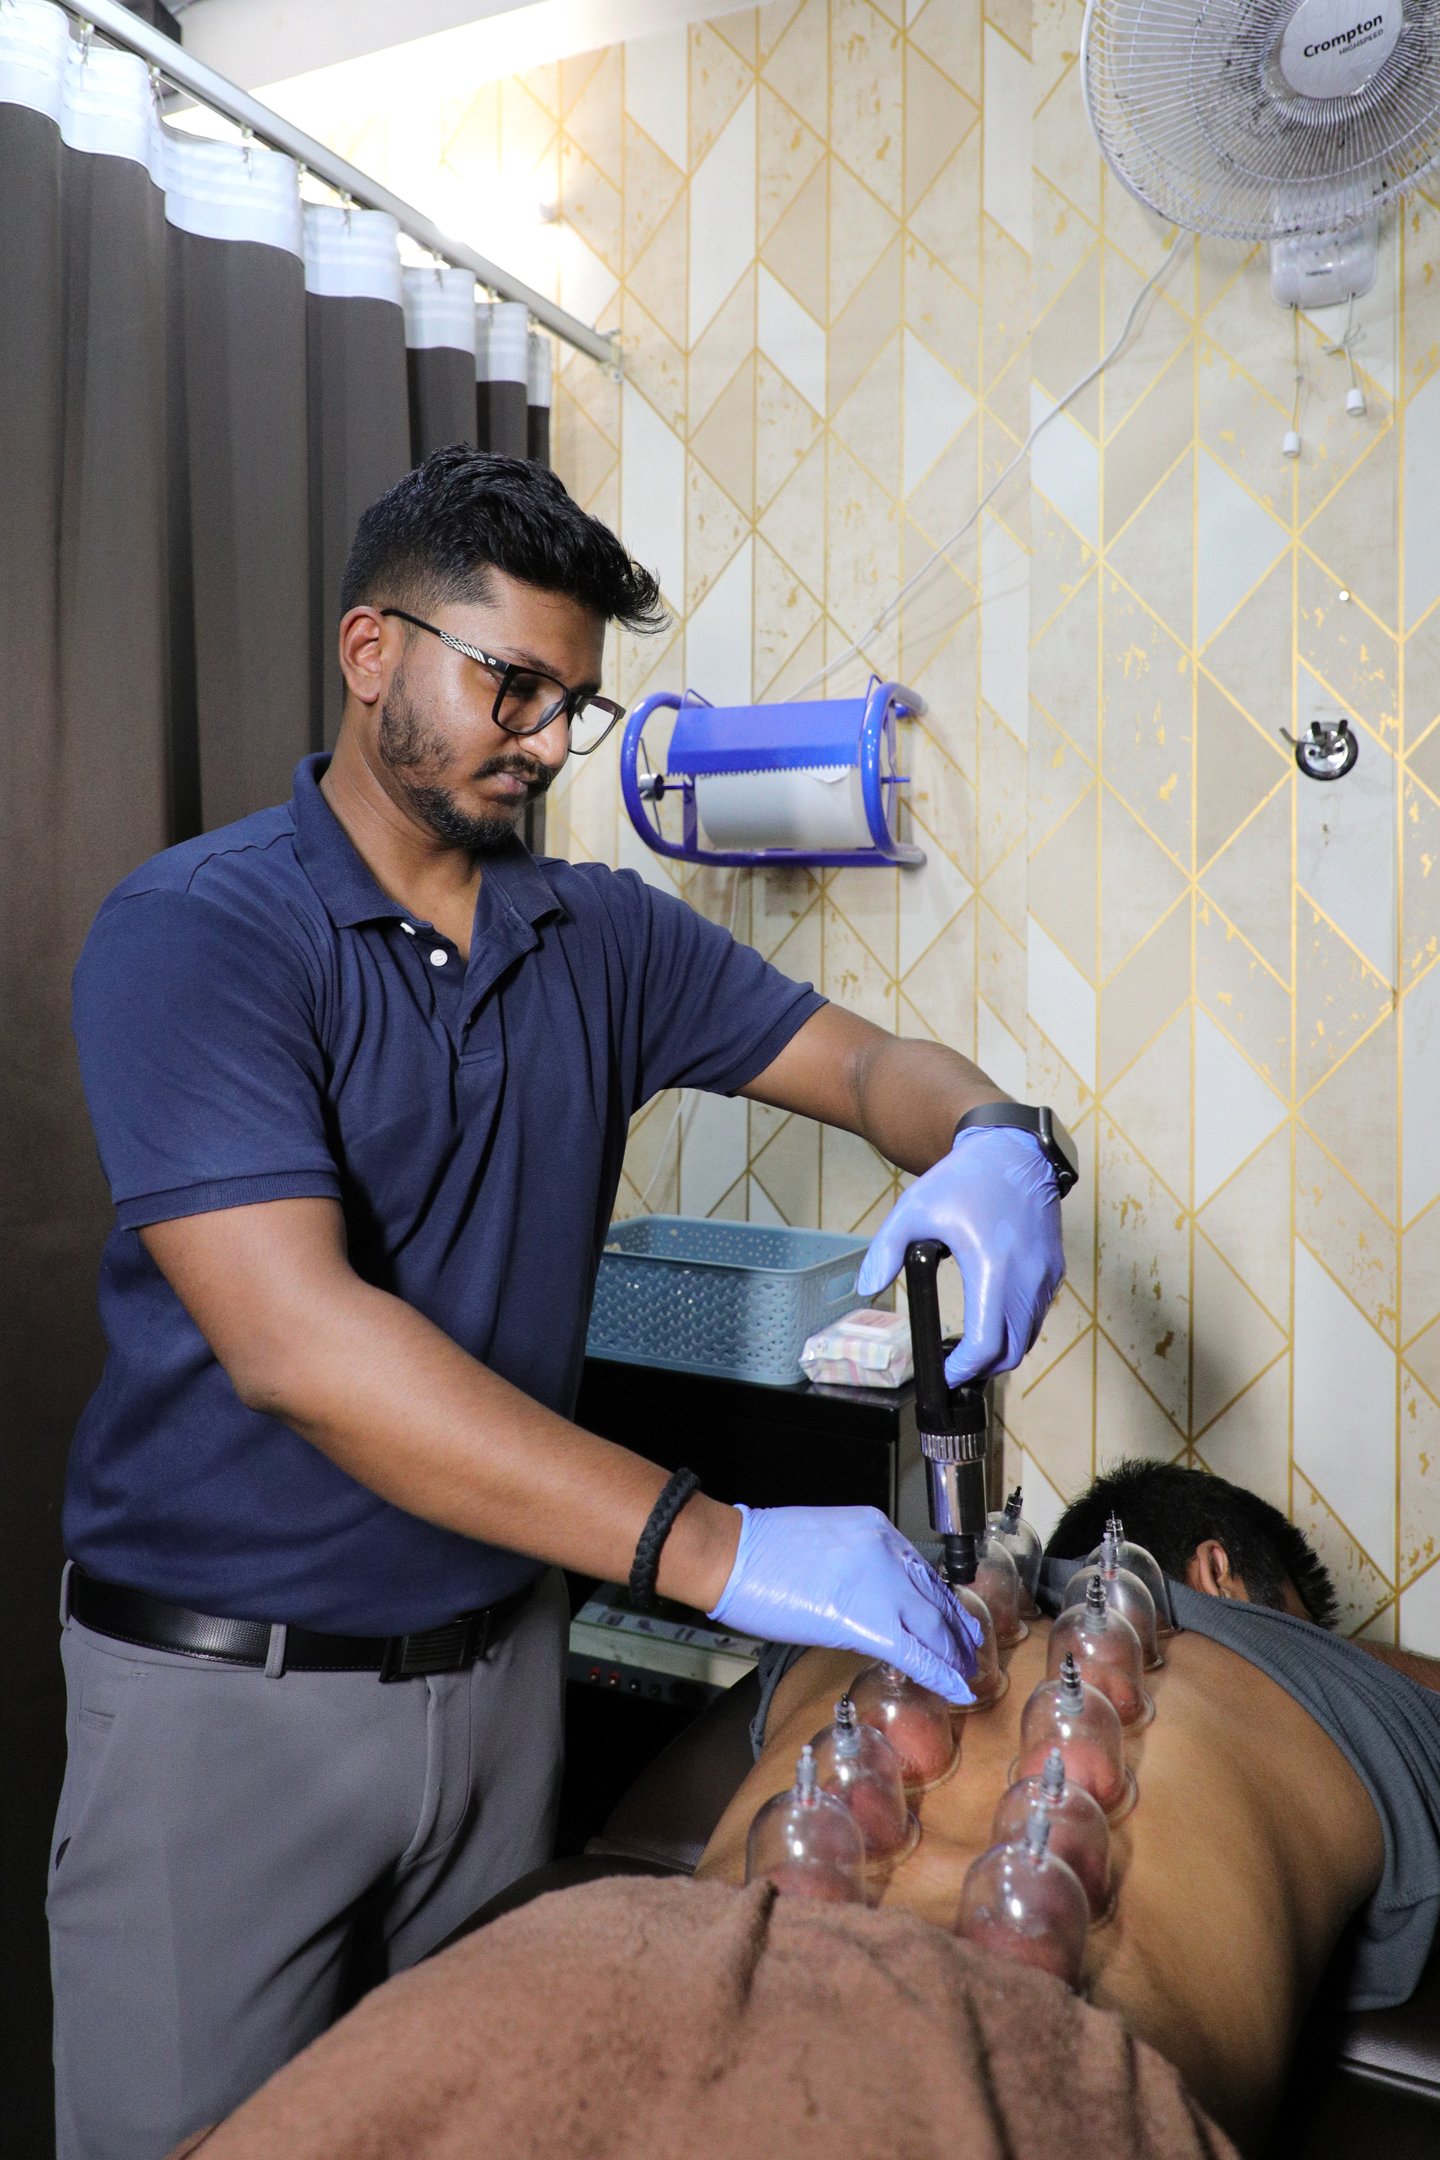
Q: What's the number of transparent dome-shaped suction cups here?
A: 12